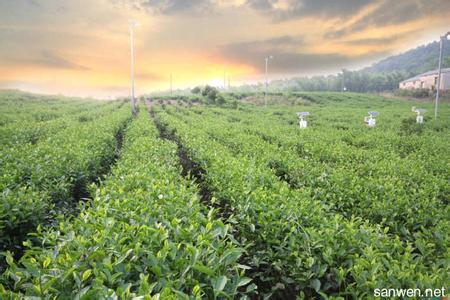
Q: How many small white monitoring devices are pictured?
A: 3